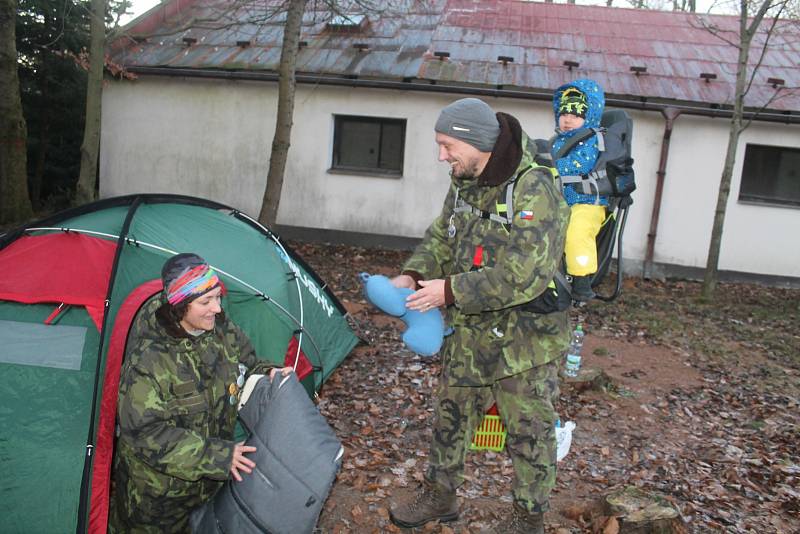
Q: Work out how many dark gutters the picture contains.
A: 1